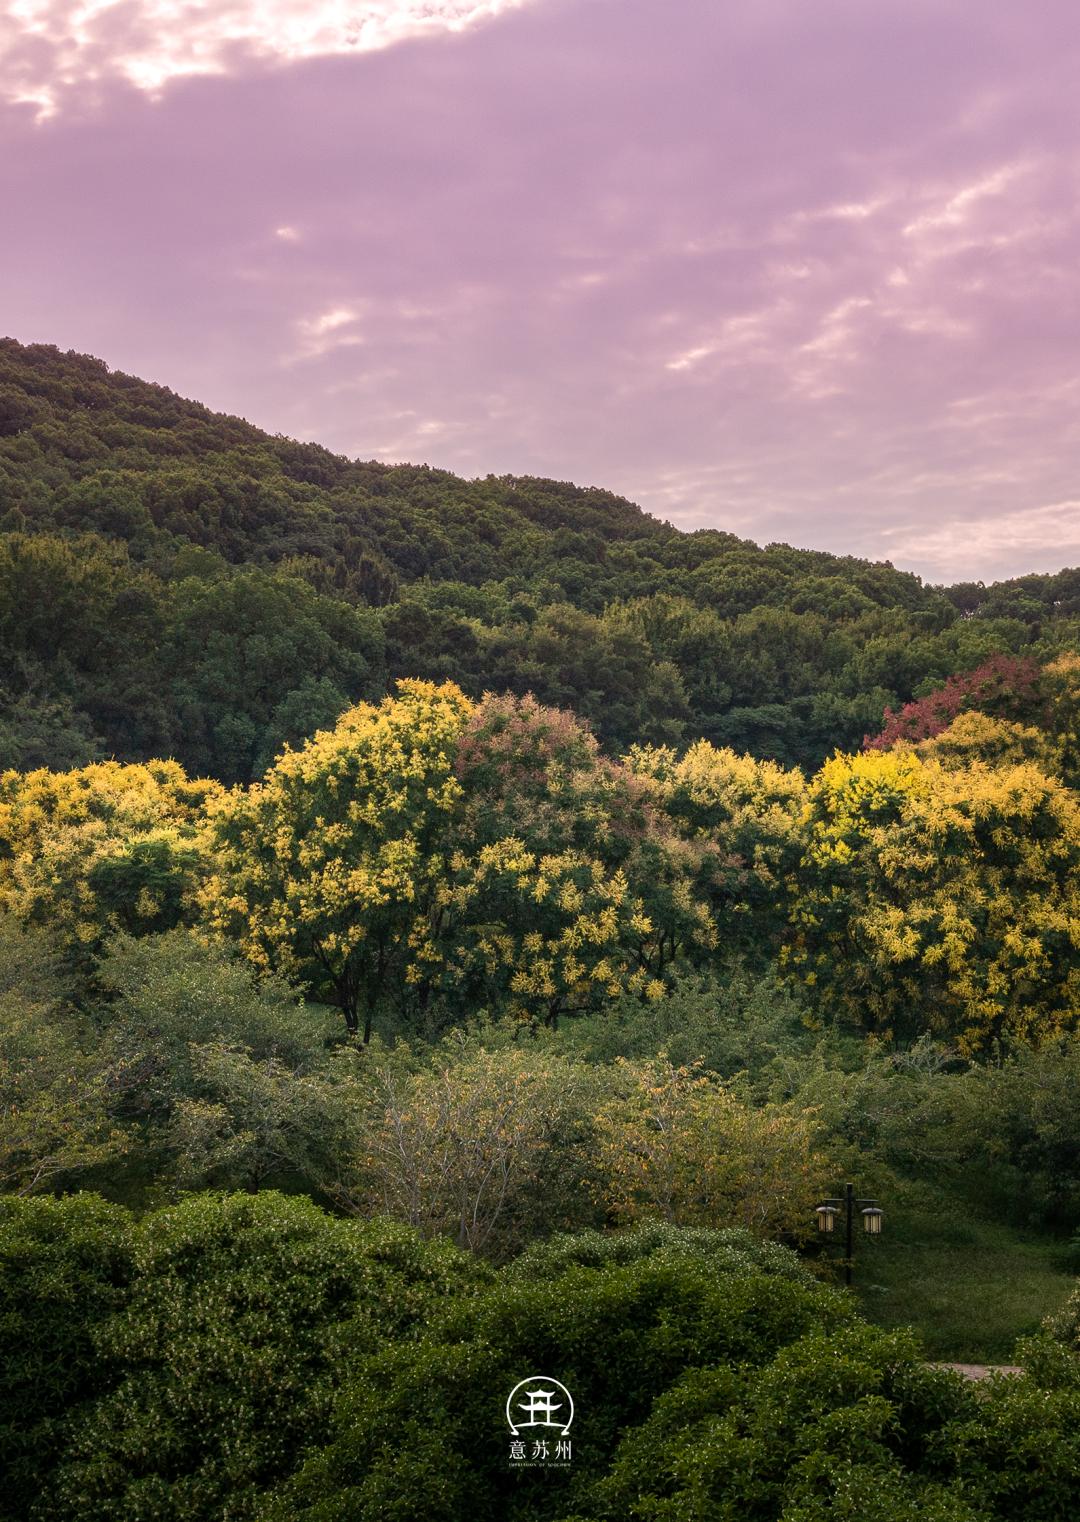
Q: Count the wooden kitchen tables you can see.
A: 0